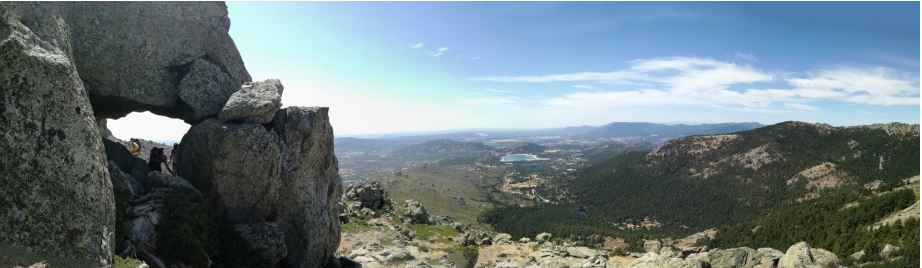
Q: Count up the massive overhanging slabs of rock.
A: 1